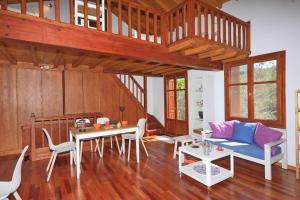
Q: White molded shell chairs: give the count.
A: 5